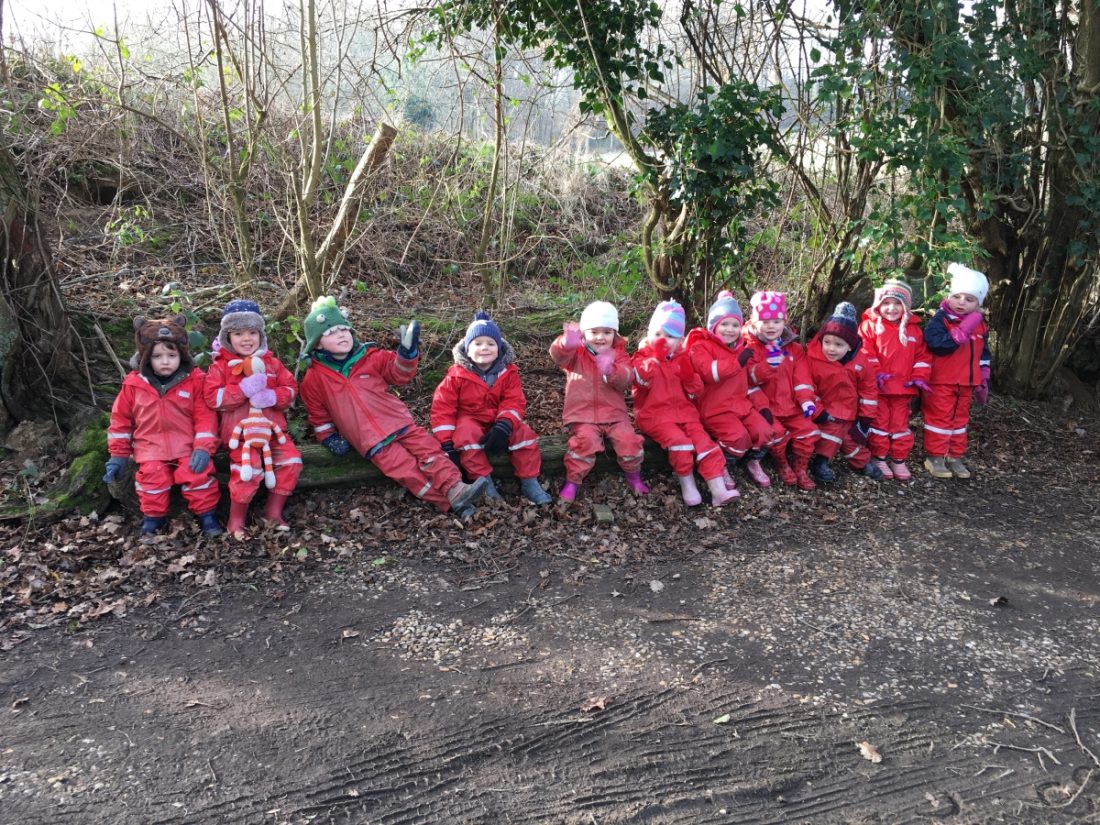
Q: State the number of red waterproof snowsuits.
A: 11